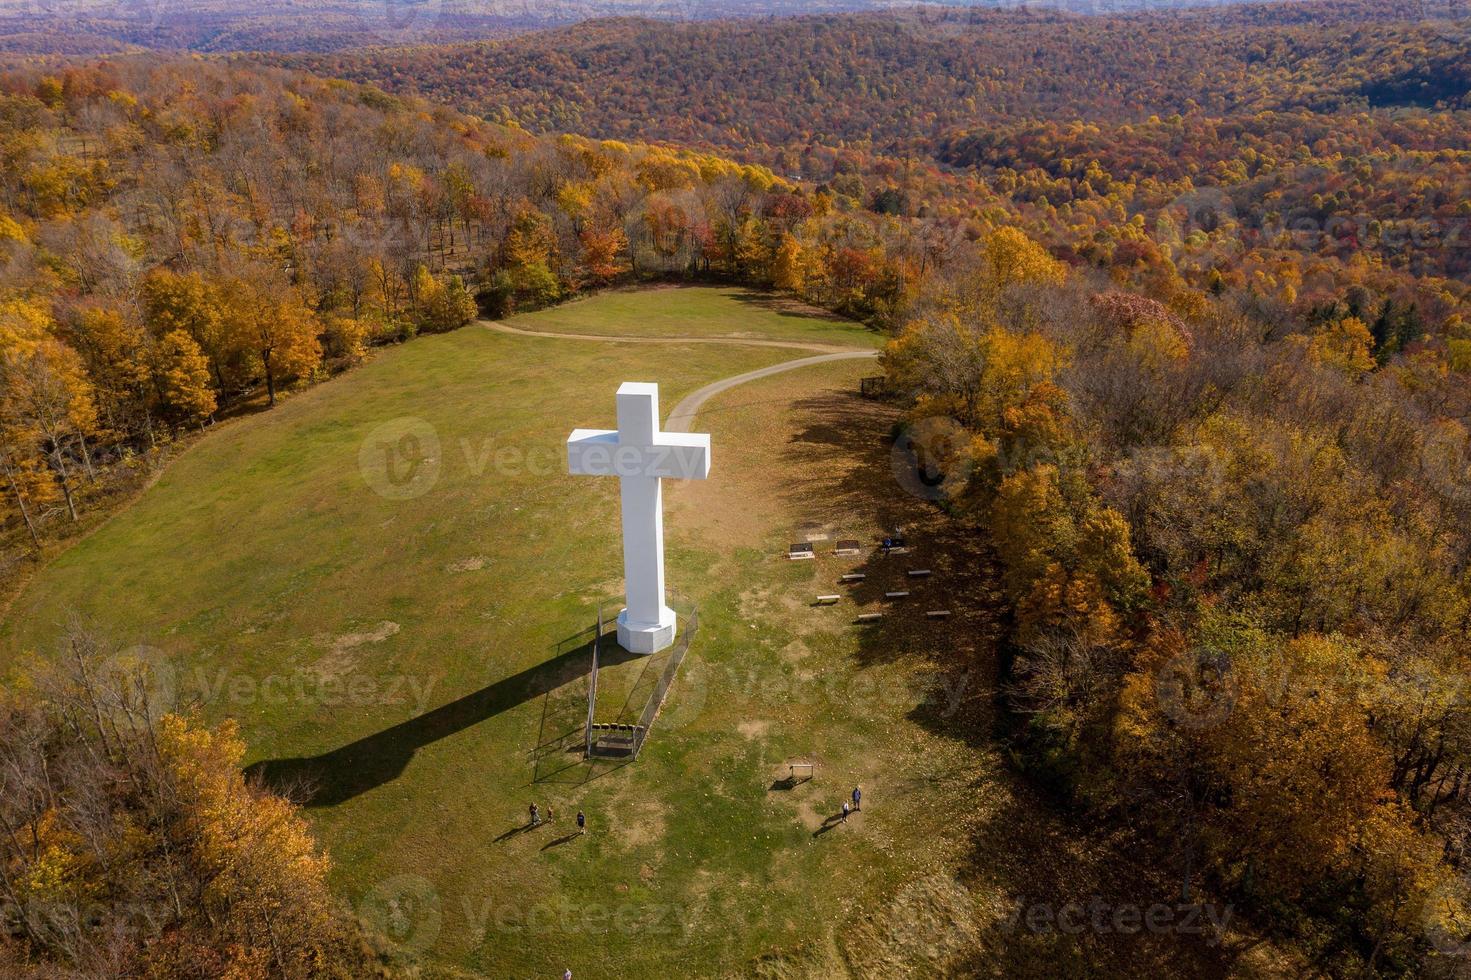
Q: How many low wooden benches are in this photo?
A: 6